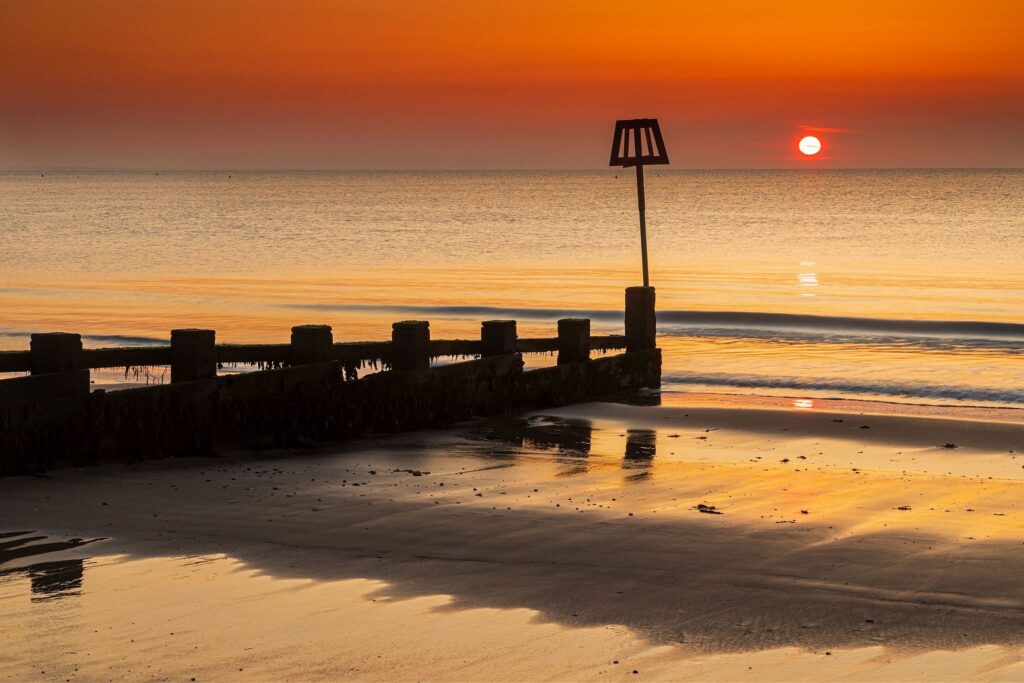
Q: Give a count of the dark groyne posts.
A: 7